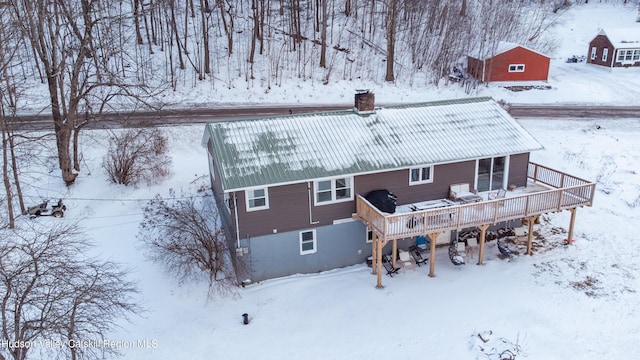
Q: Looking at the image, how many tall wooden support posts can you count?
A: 7